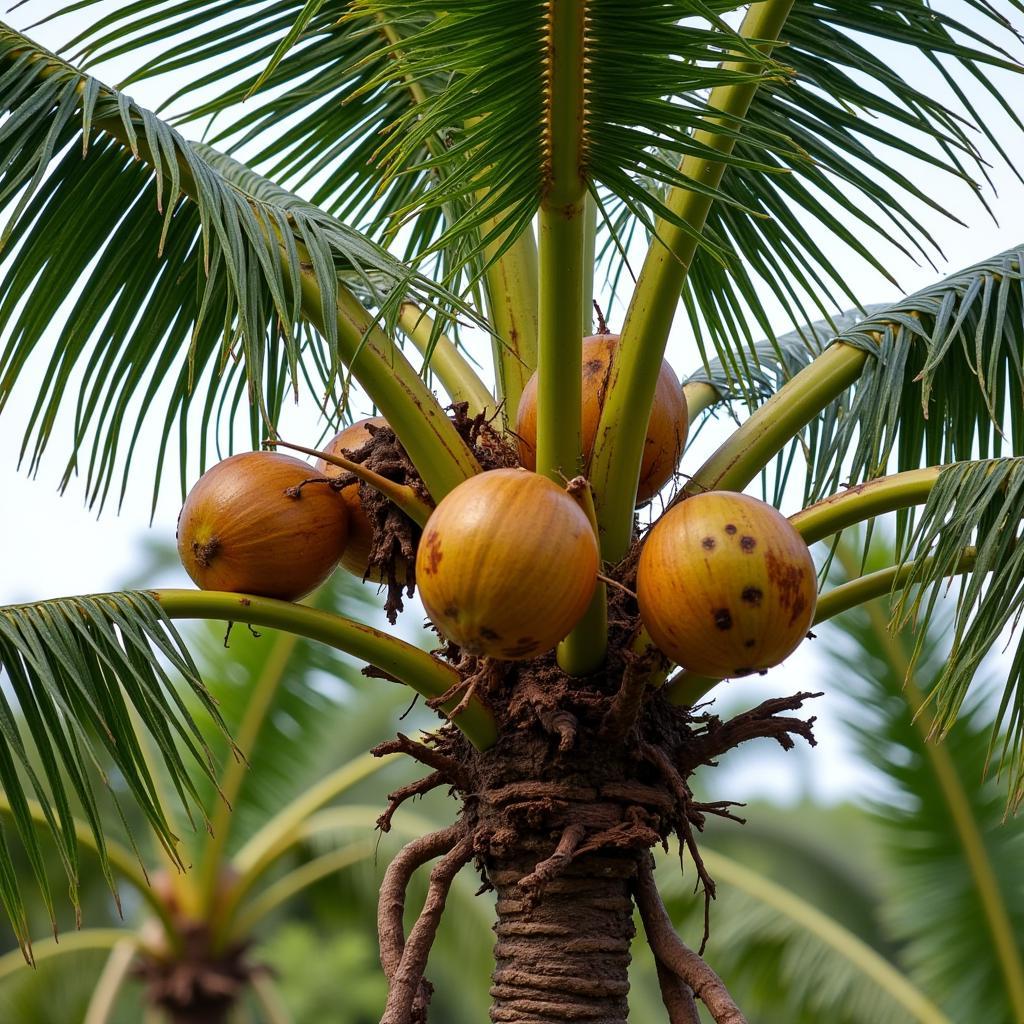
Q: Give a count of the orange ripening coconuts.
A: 5